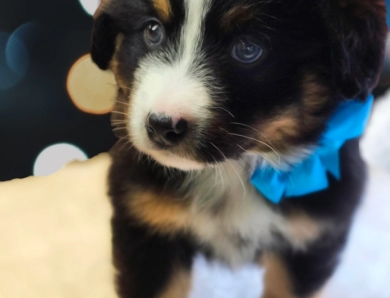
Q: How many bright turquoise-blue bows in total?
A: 1